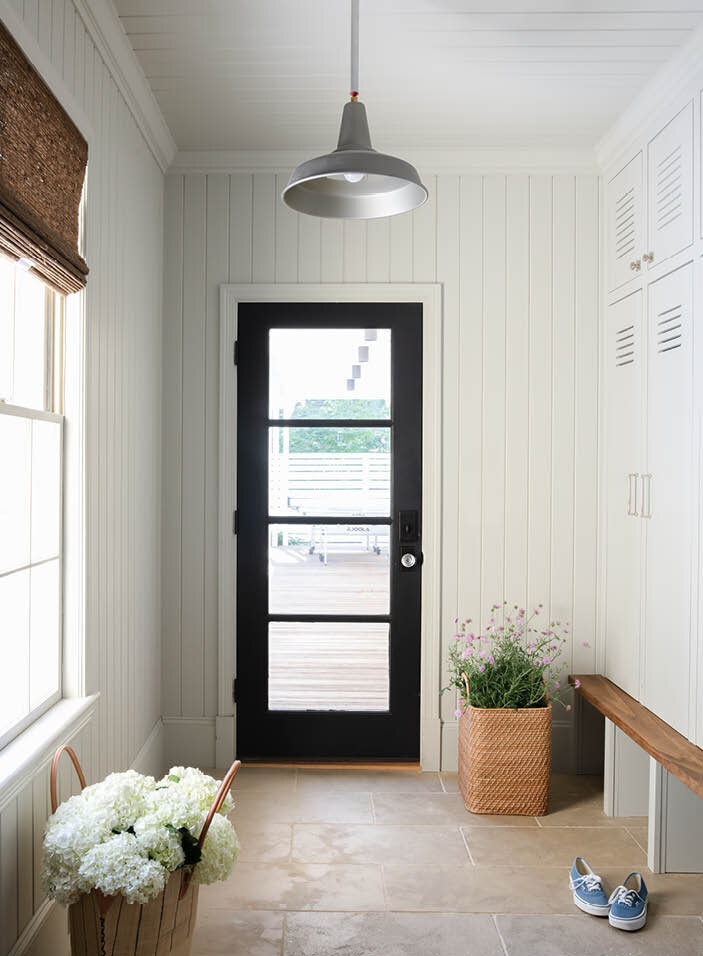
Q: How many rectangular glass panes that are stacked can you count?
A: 4